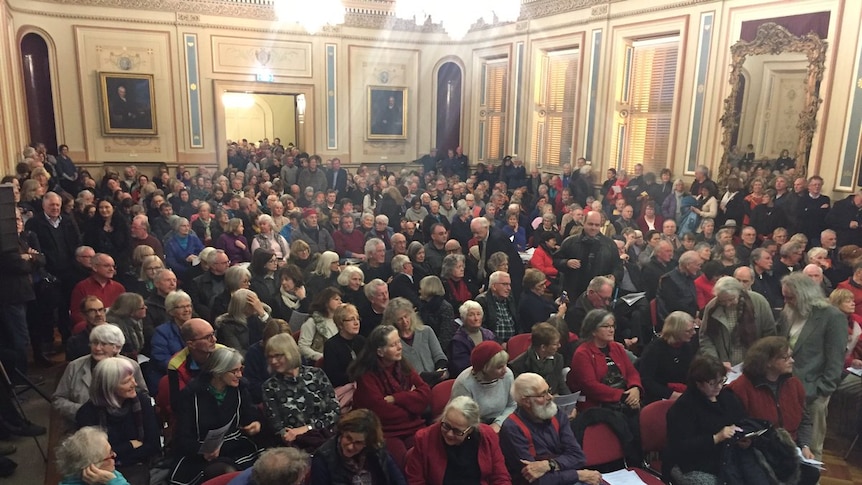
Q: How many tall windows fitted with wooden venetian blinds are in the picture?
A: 3